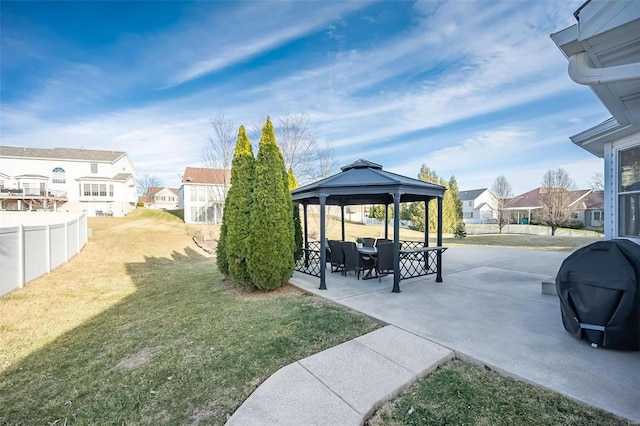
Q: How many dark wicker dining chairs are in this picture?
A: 6